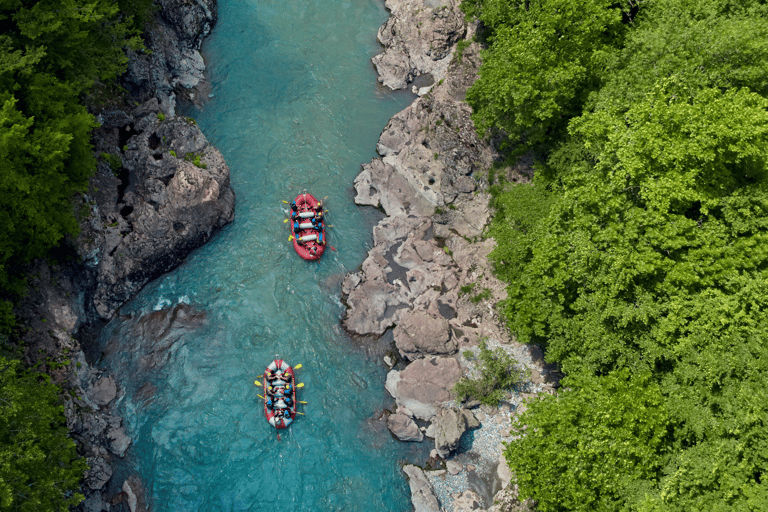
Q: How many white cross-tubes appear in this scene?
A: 3